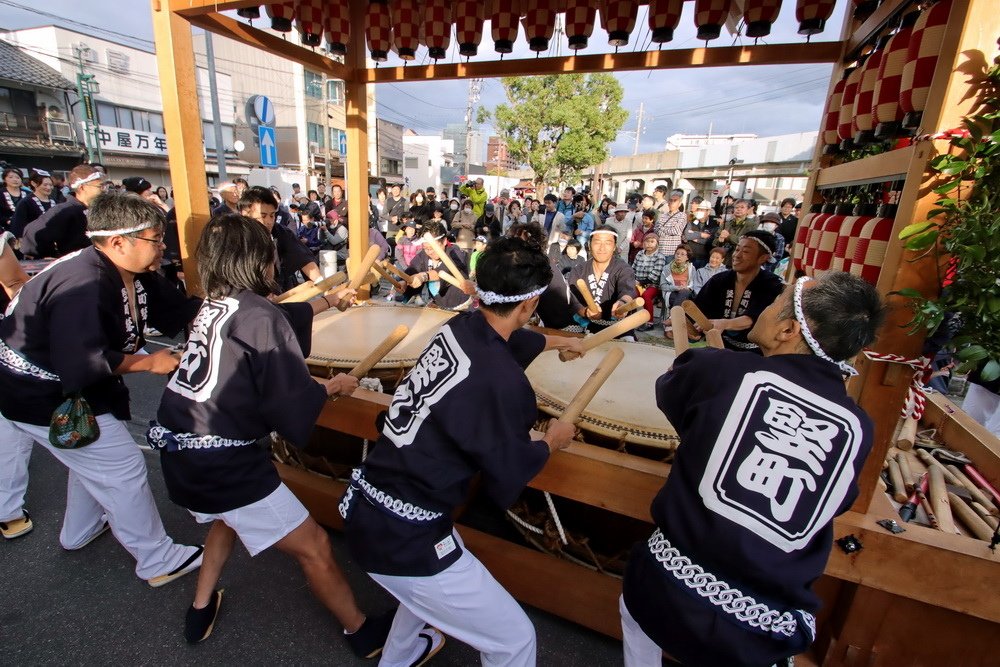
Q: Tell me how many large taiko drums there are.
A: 2